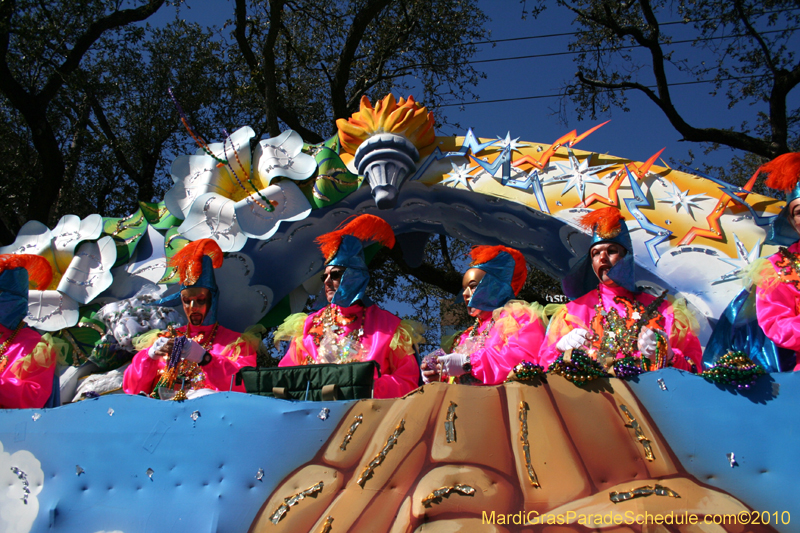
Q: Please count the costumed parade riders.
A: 6